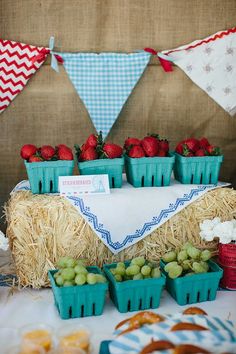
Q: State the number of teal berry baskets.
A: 7